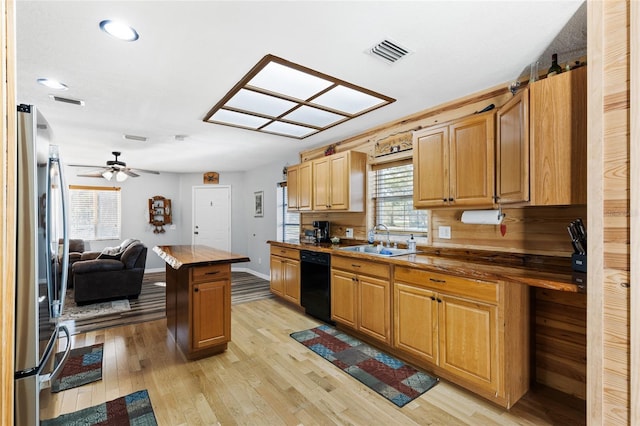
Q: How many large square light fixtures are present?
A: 1